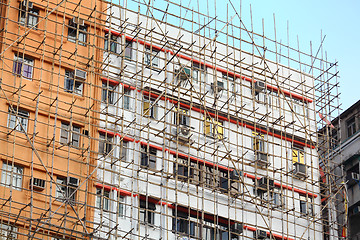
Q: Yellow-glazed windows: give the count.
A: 5